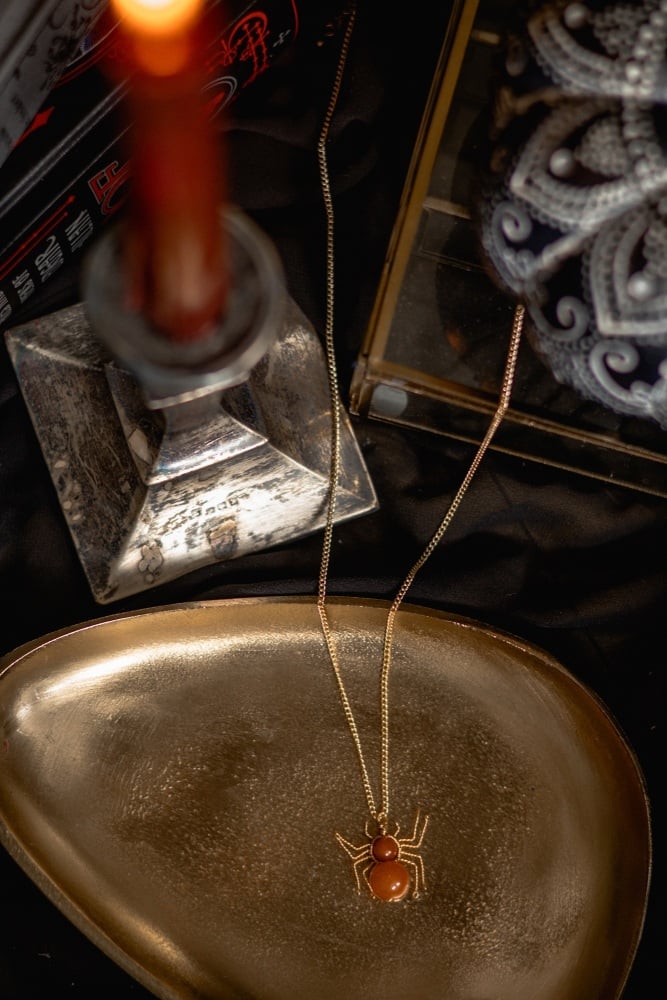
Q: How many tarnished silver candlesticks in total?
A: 1